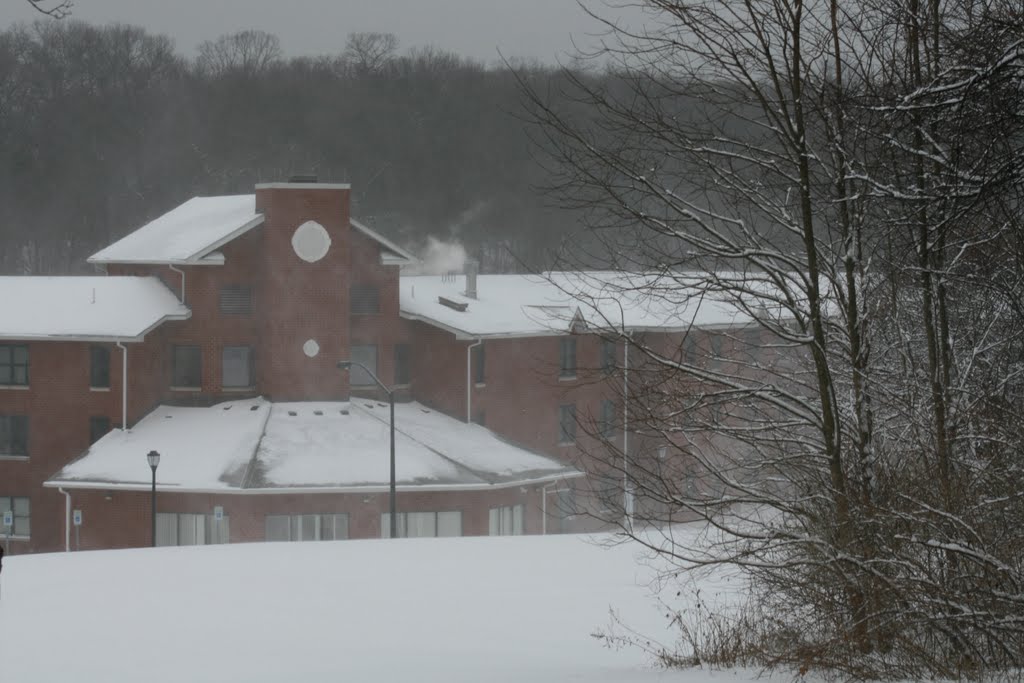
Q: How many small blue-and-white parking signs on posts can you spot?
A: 3